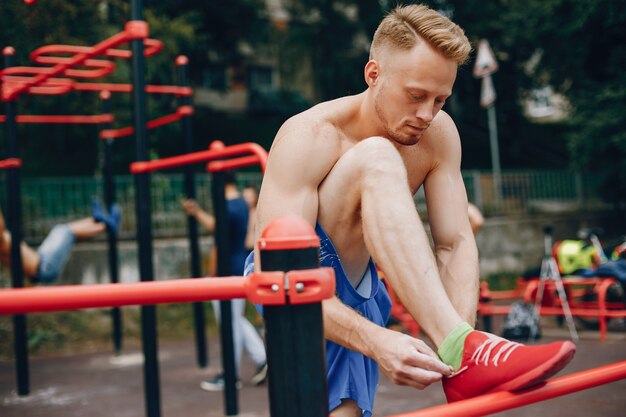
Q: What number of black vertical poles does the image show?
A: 6